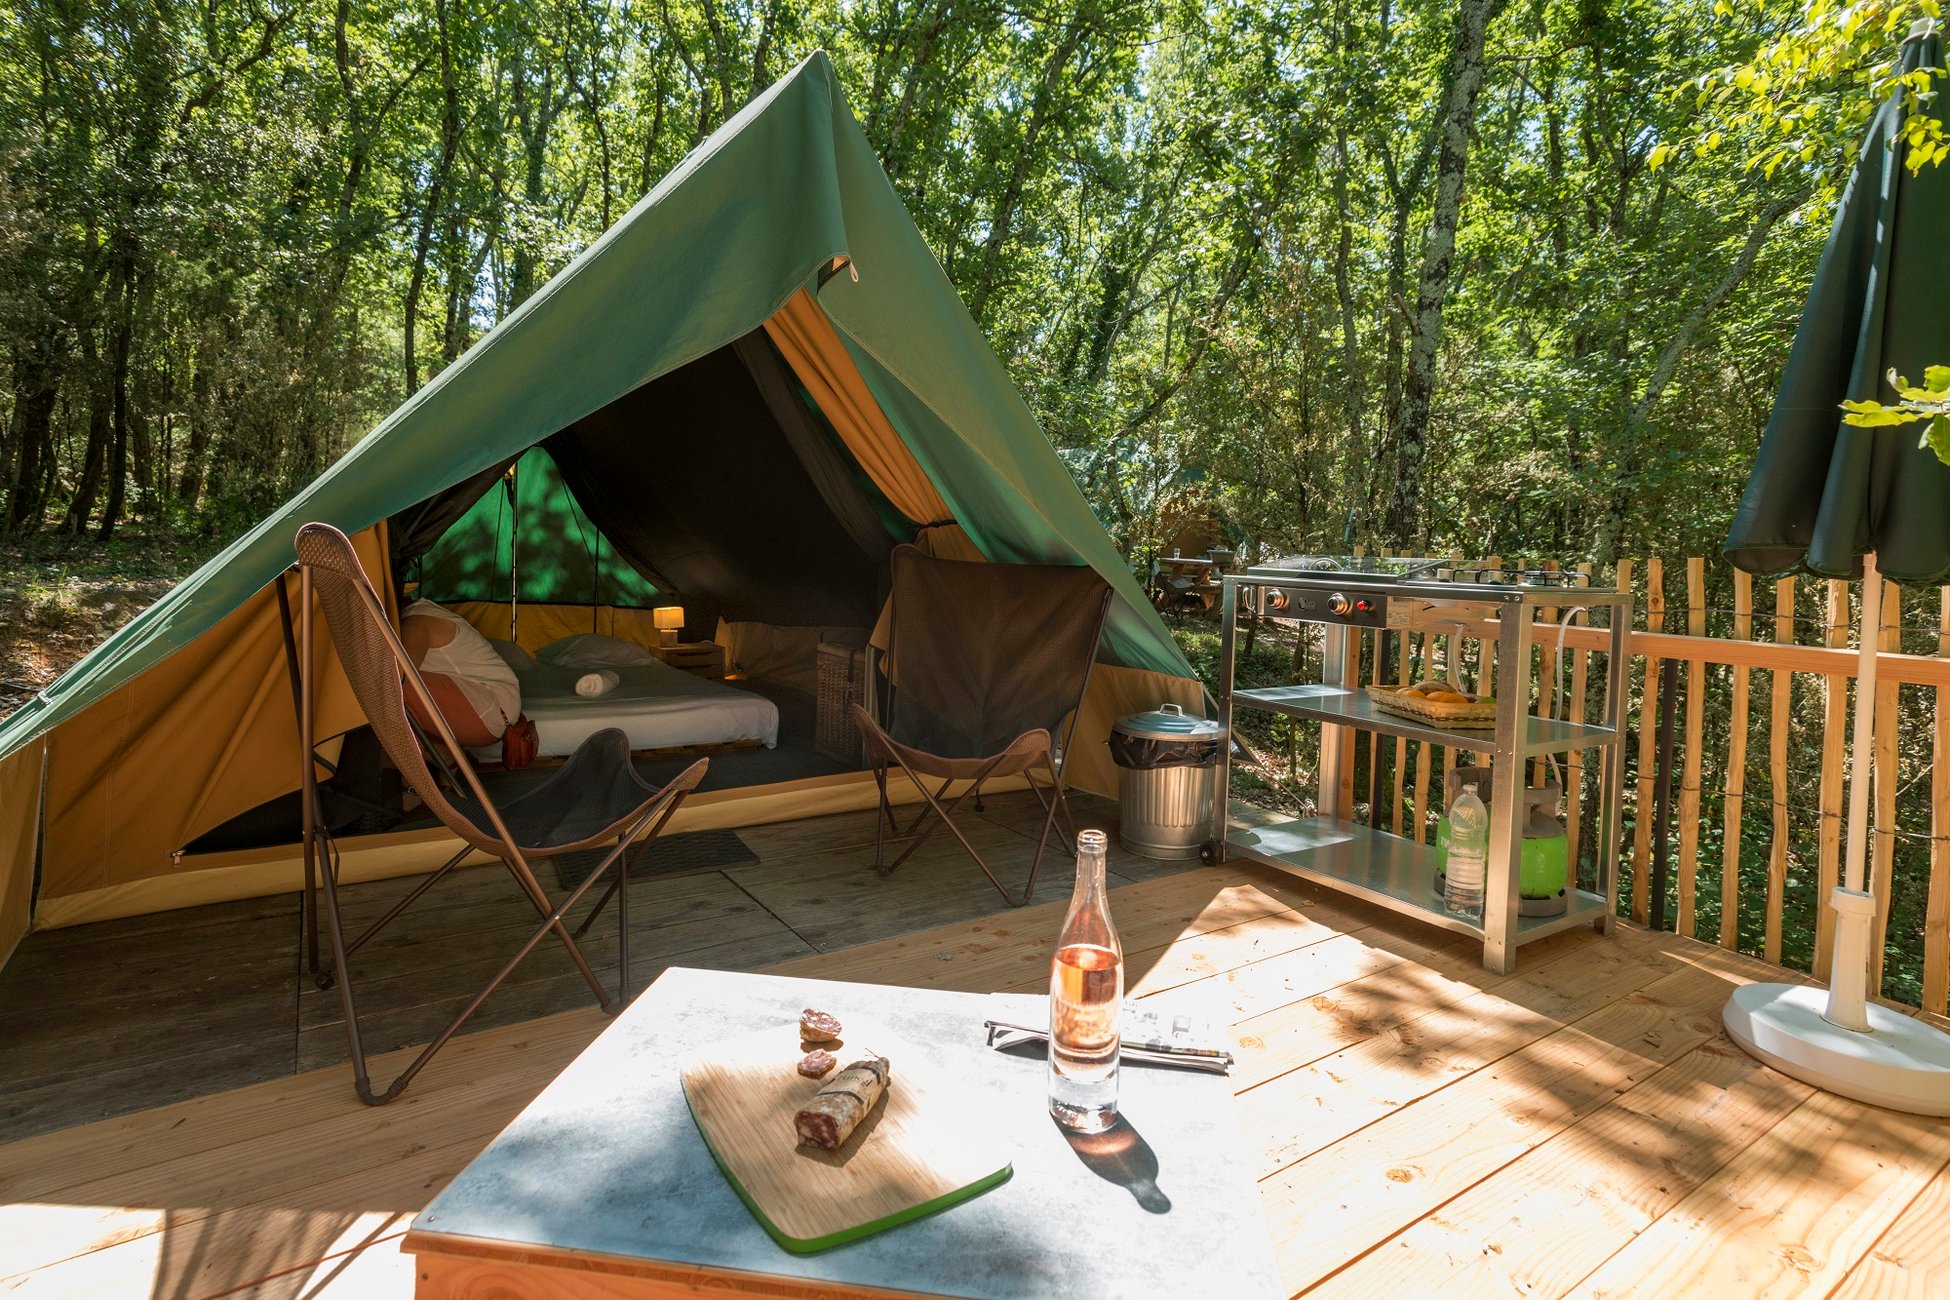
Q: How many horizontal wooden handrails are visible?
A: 1